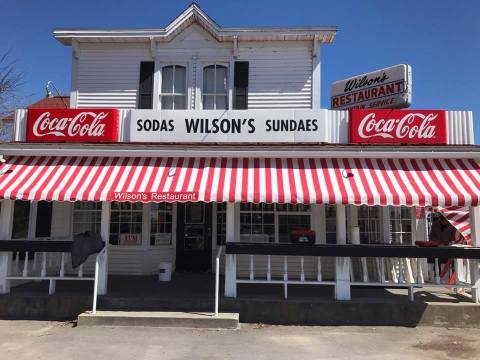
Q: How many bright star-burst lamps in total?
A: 0